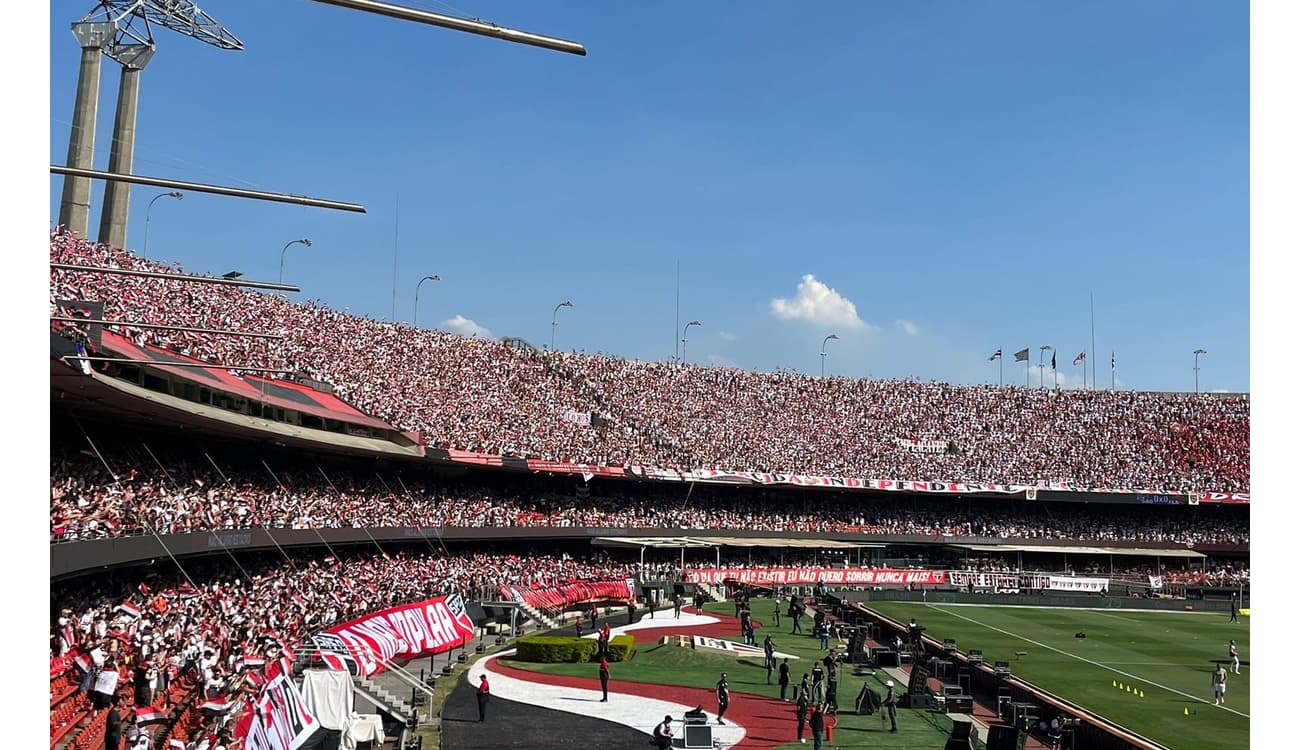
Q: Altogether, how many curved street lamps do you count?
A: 8